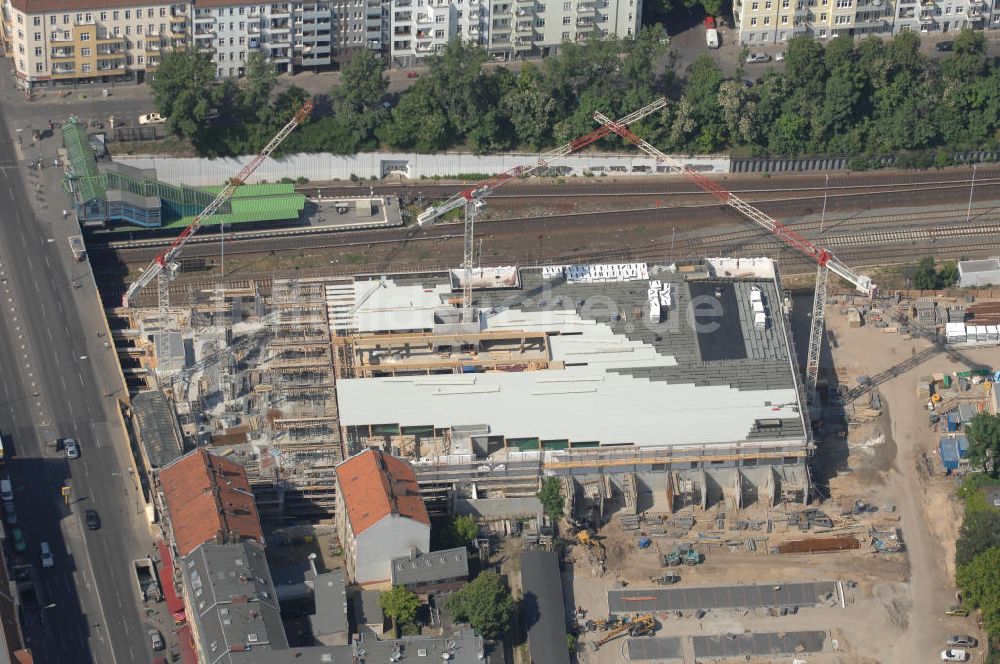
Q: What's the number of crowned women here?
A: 0